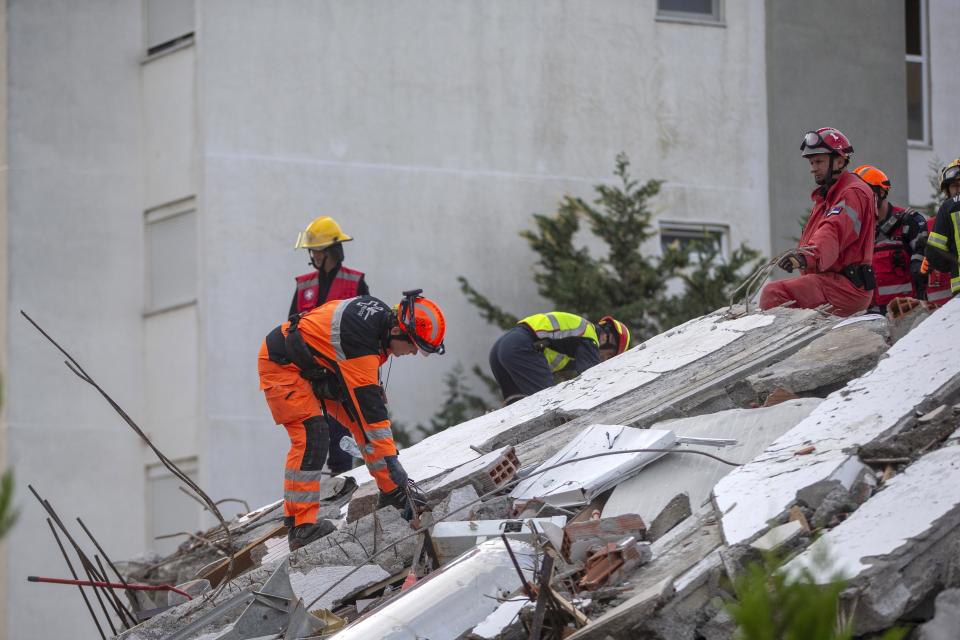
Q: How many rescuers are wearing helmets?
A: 6